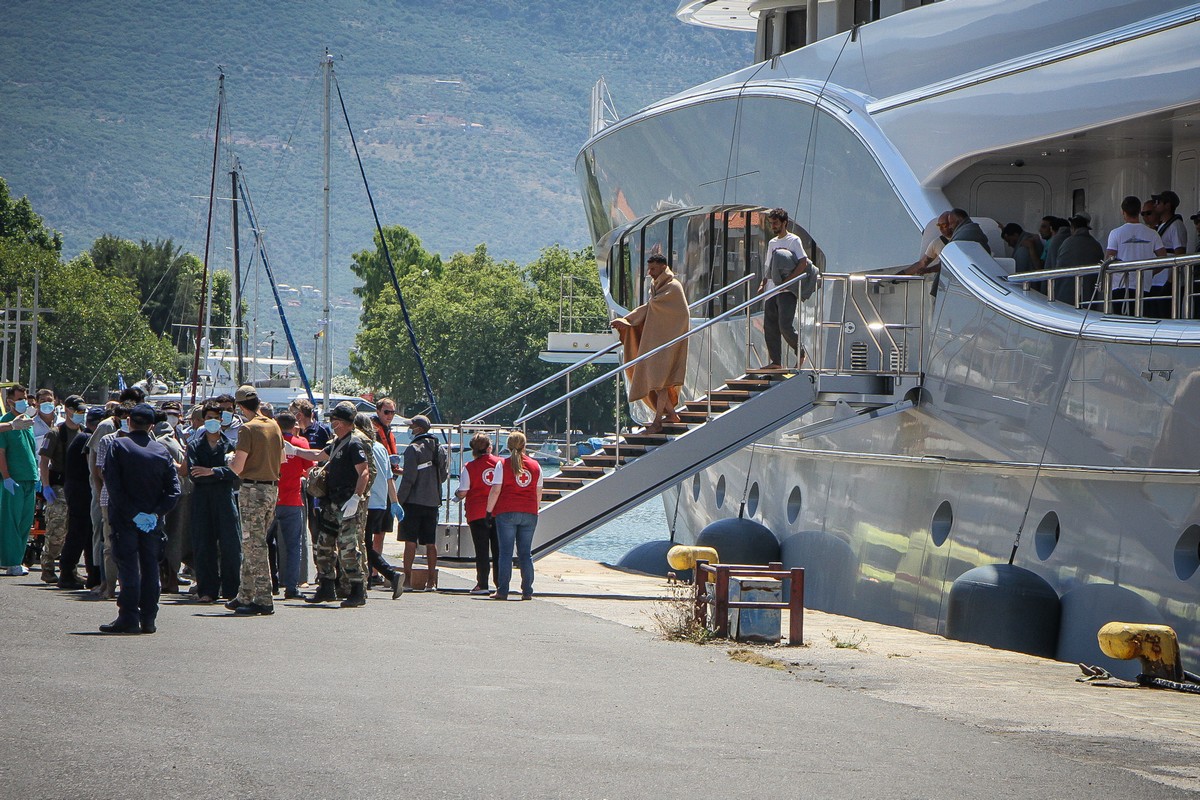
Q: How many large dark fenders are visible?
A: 3